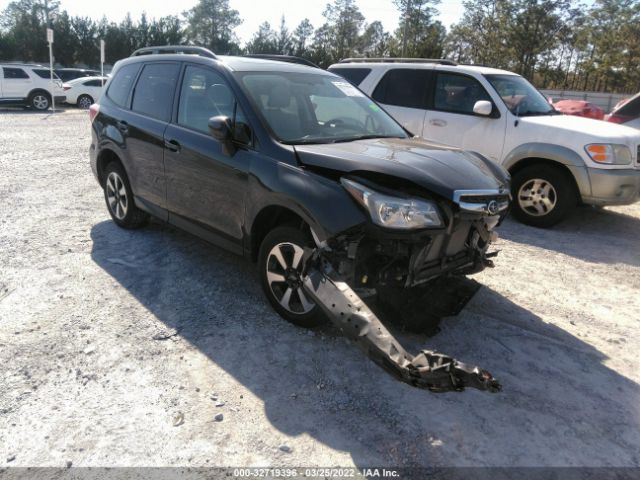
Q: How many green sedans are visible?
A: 0